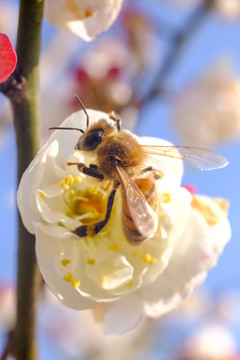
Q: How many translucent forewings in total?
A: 2